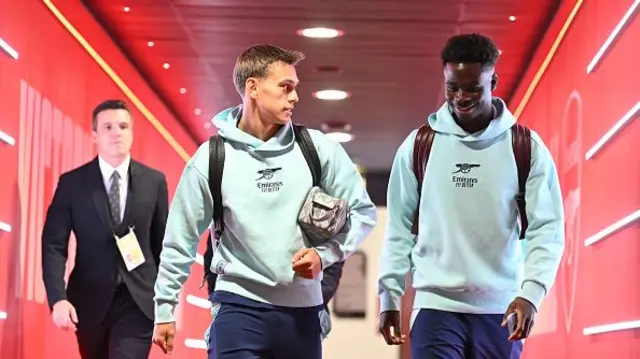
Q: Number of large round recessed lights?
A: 3